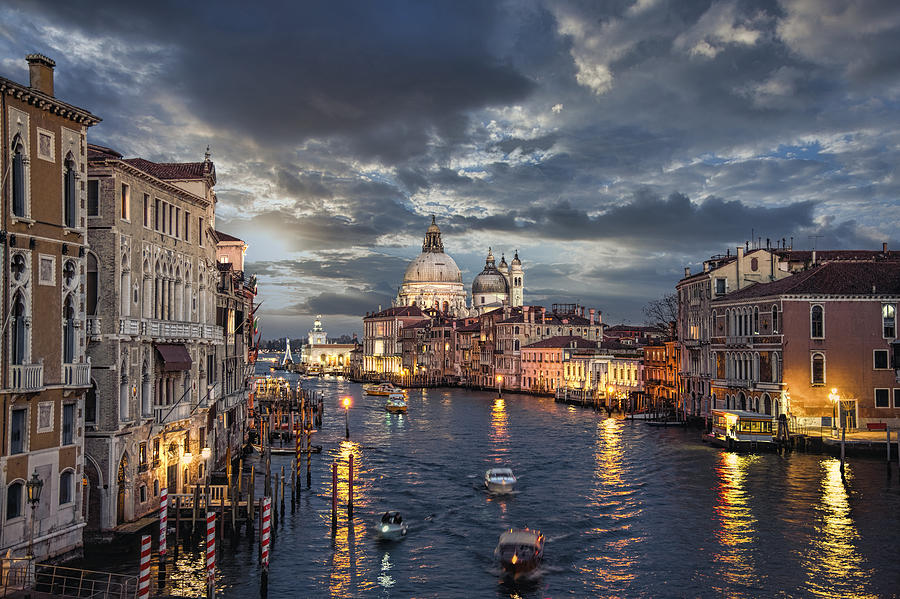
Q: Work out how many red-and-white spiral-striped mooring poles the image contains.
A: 4